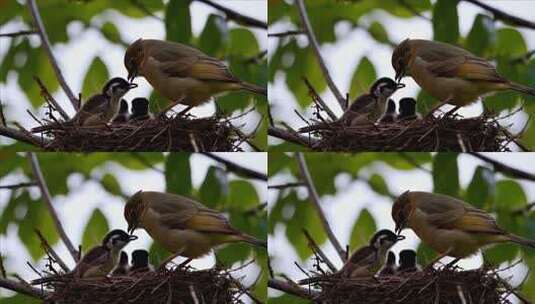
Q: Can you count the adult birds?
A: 4